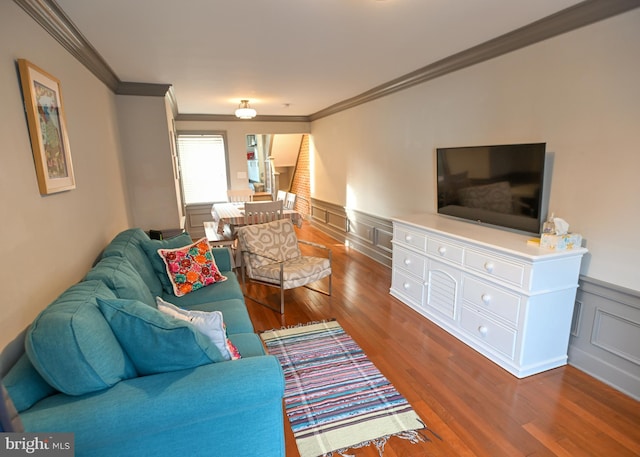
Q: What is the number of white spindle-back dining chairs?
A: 4